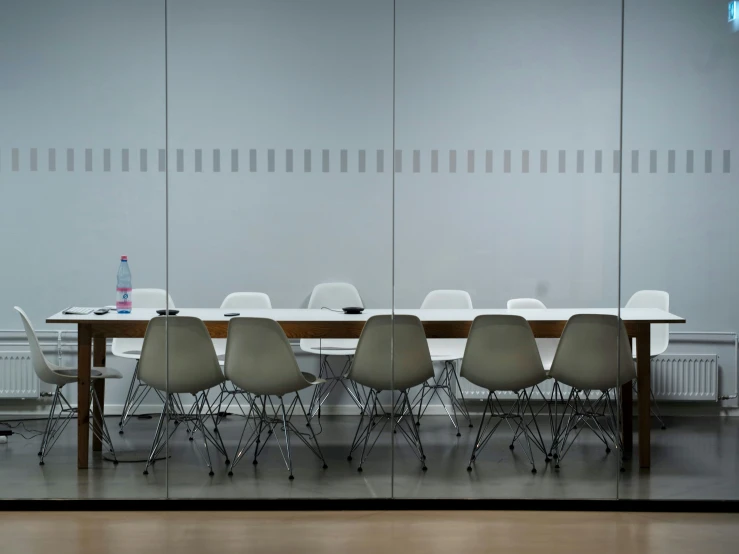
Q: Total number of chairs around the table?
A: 12